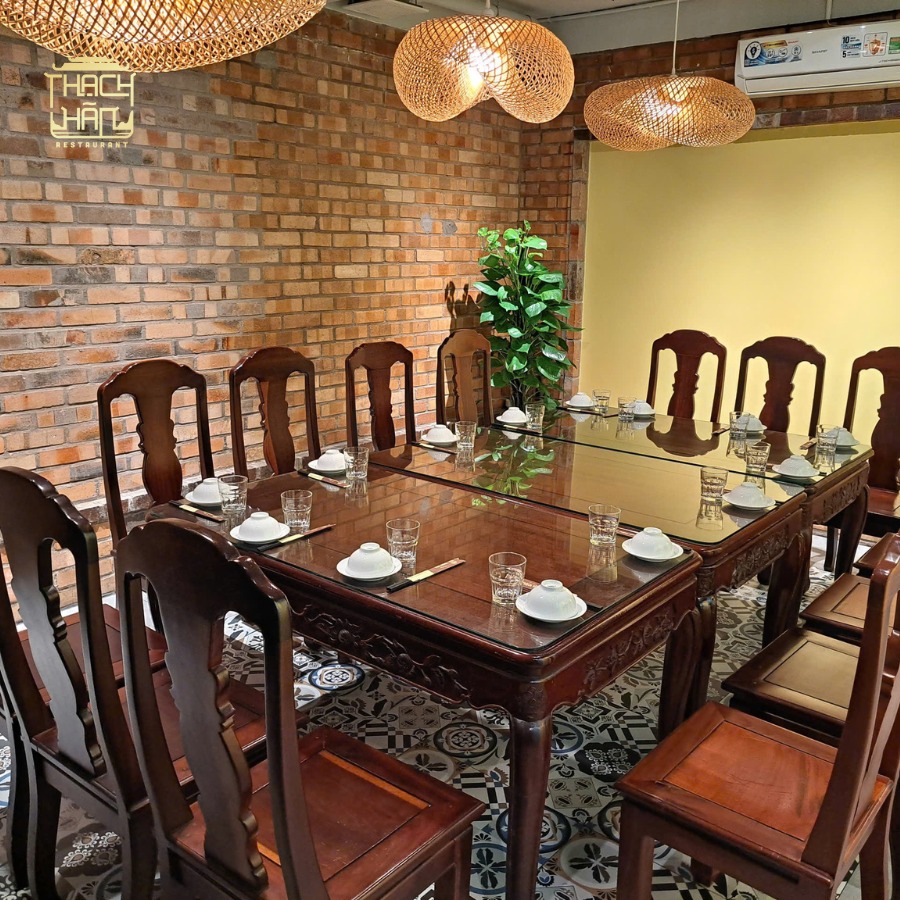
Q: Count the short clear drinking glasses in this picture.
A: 14